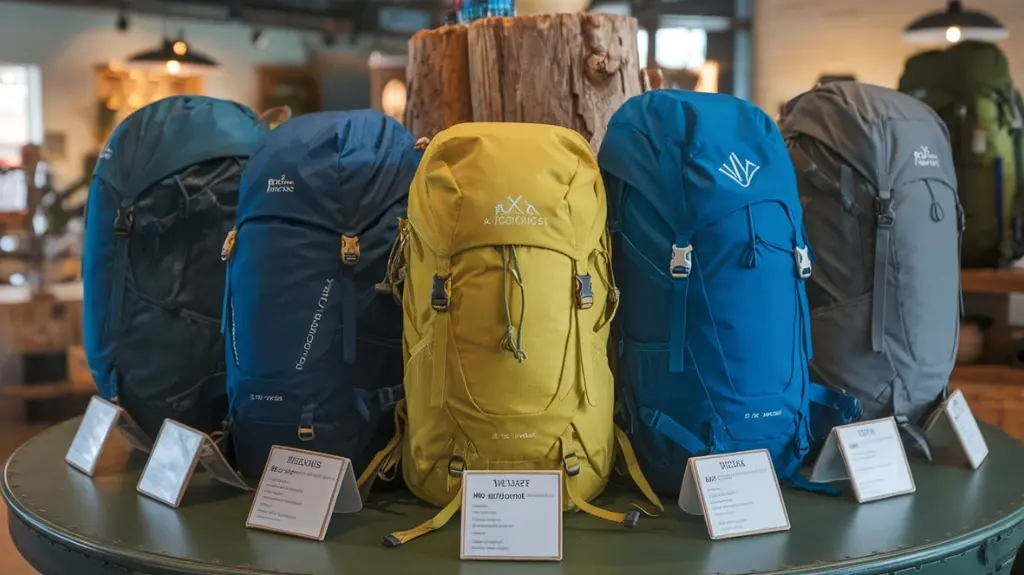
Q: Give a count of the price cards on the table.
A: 7